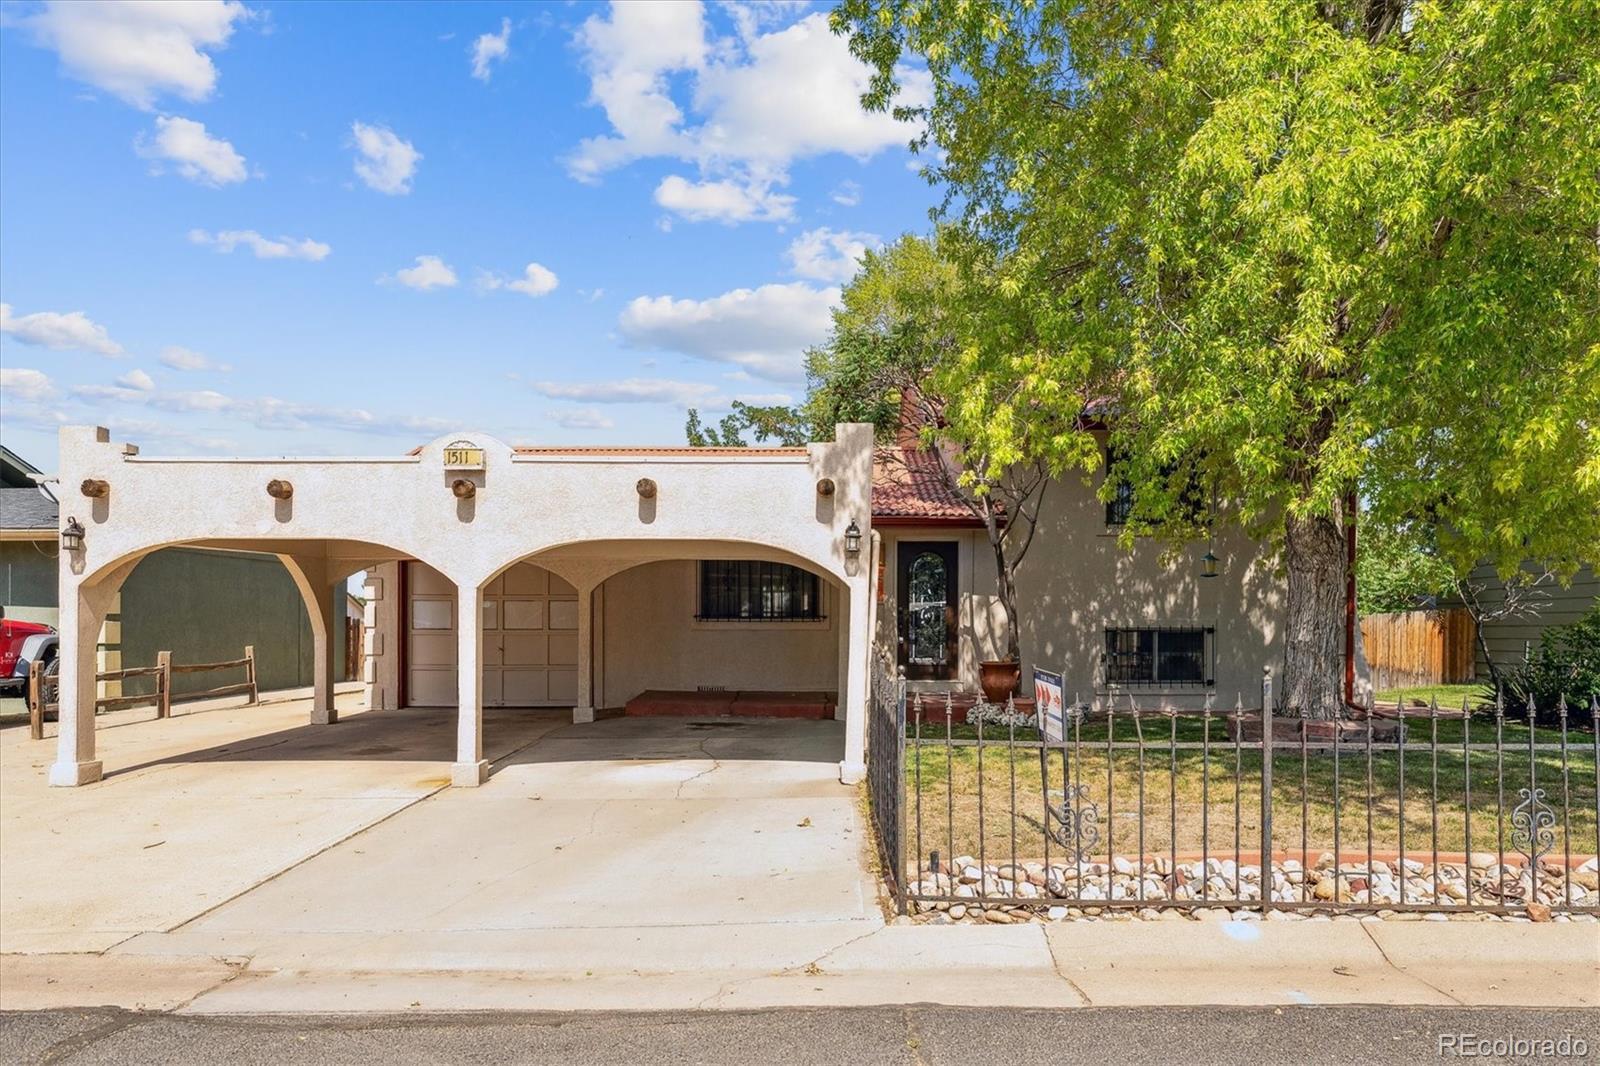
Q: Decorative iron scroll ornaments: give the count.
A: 2